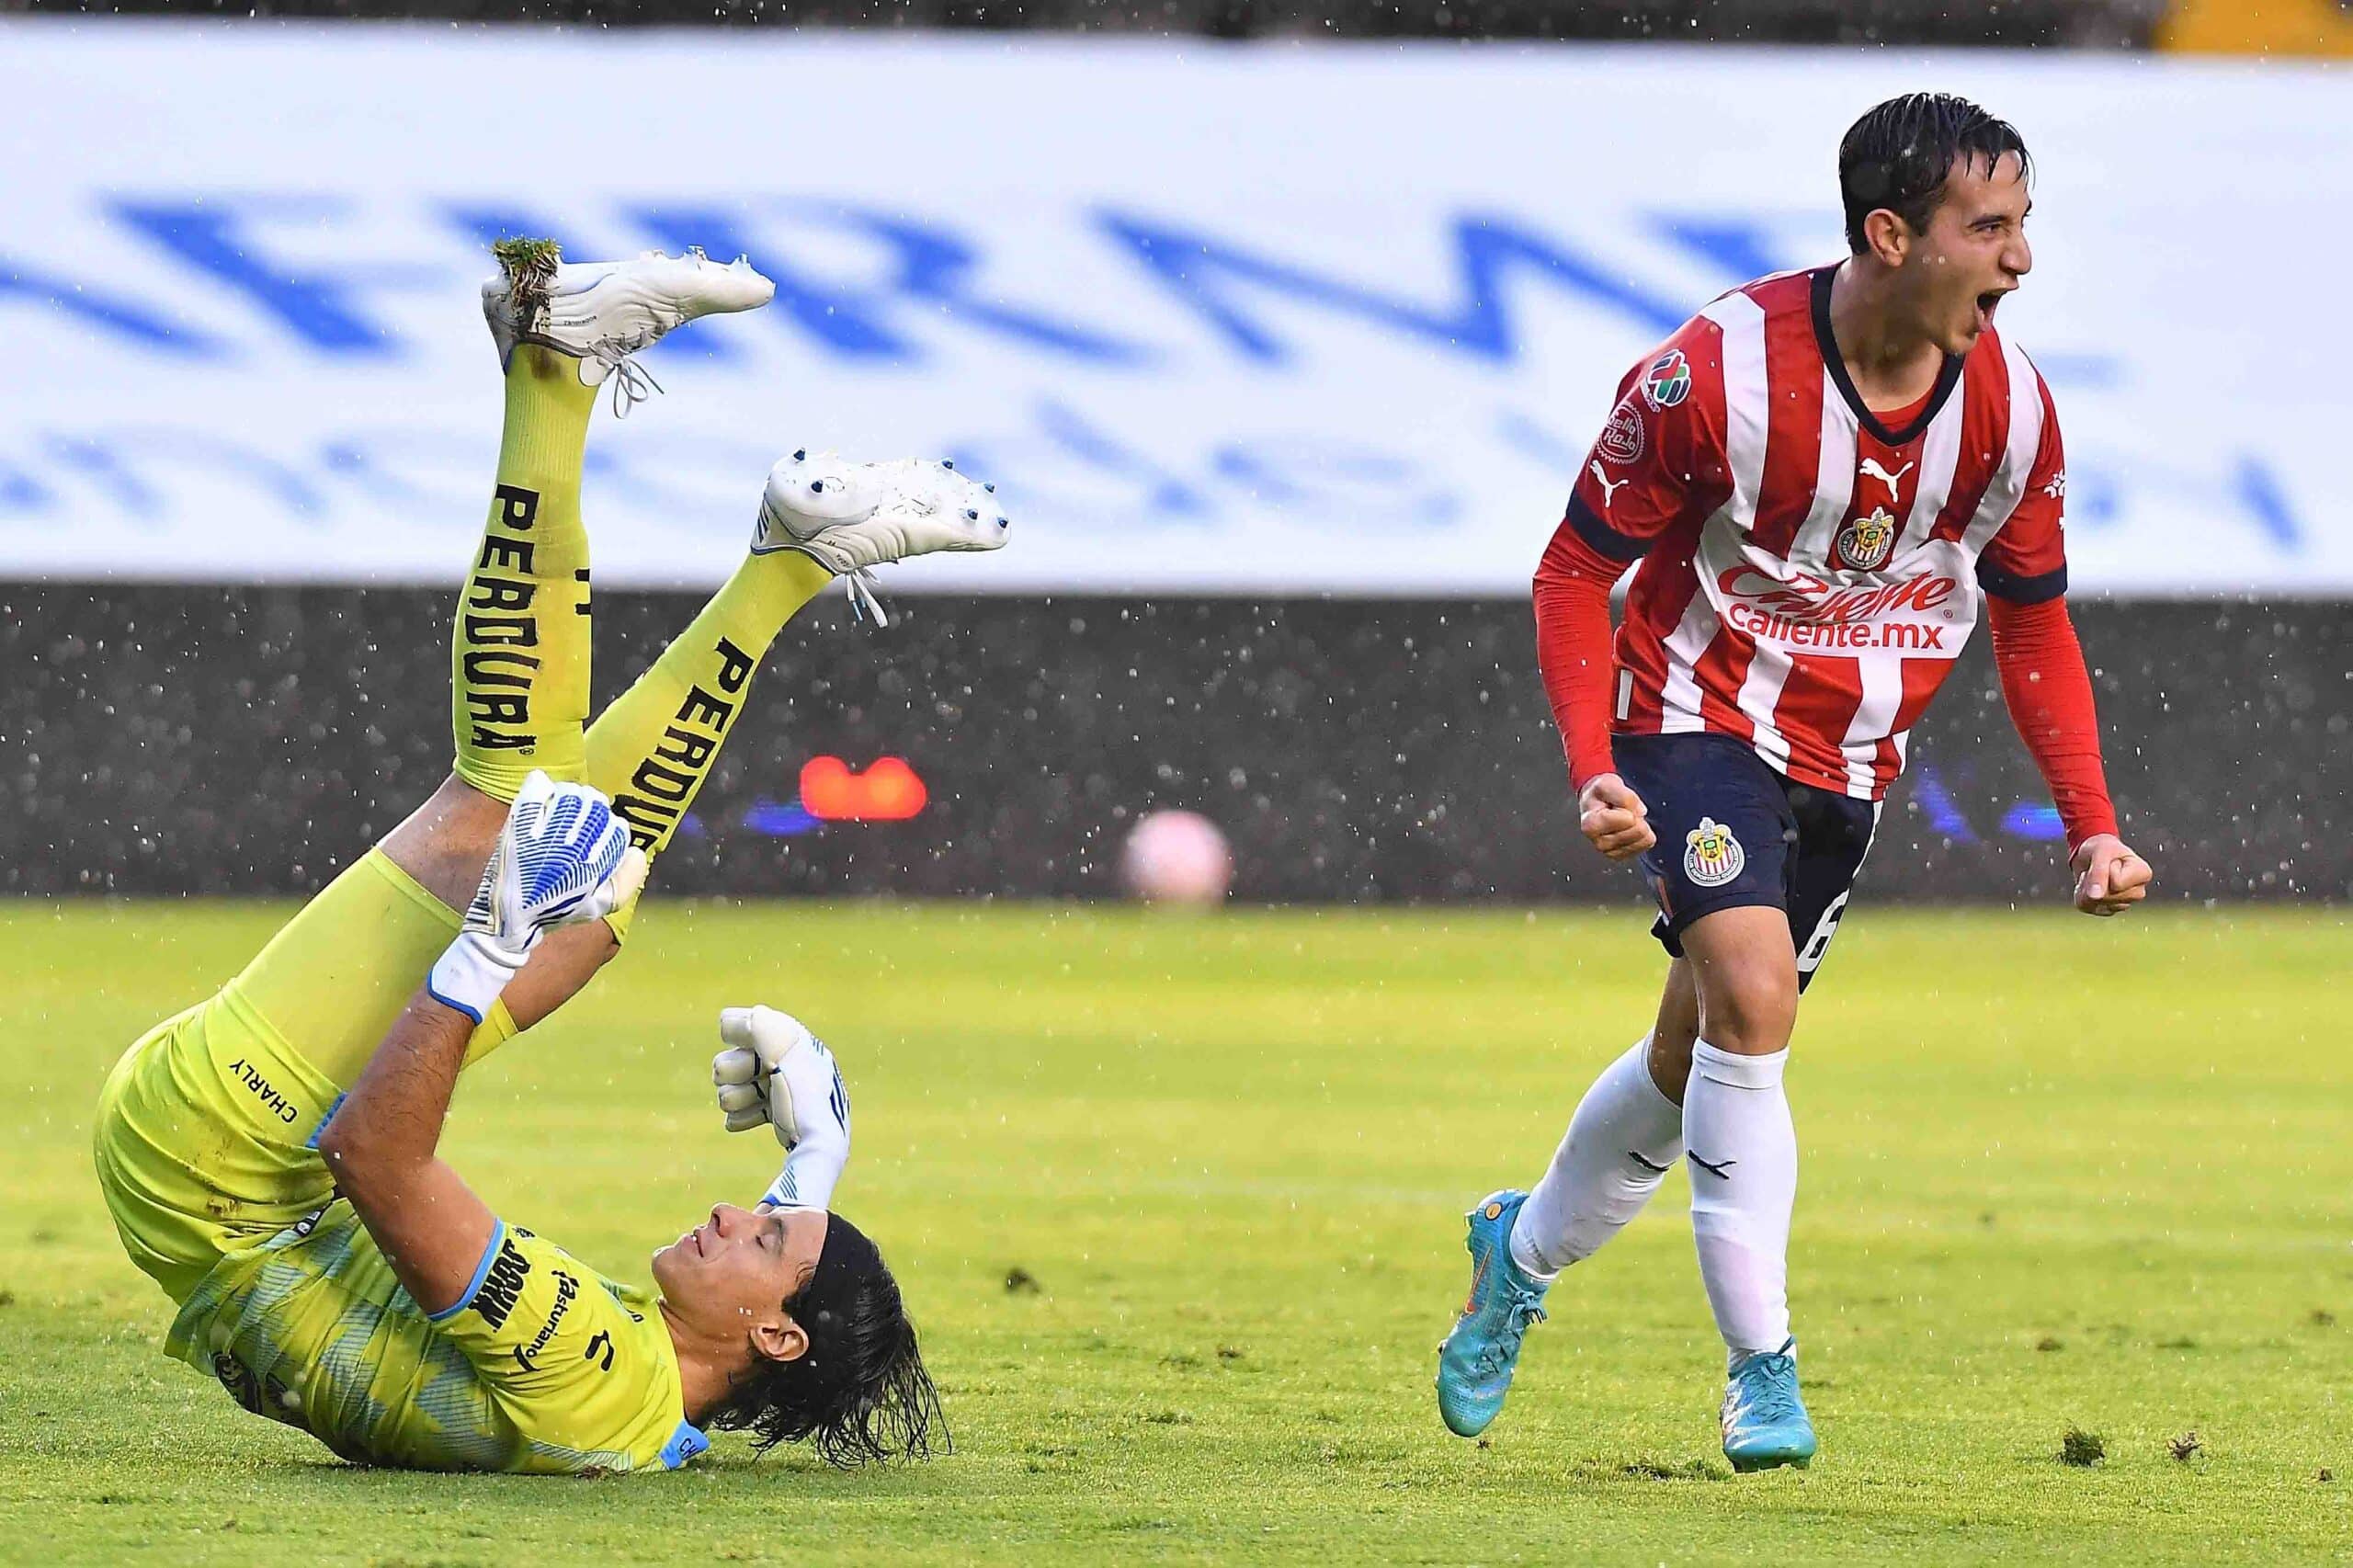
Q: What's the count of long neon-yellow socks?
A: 2